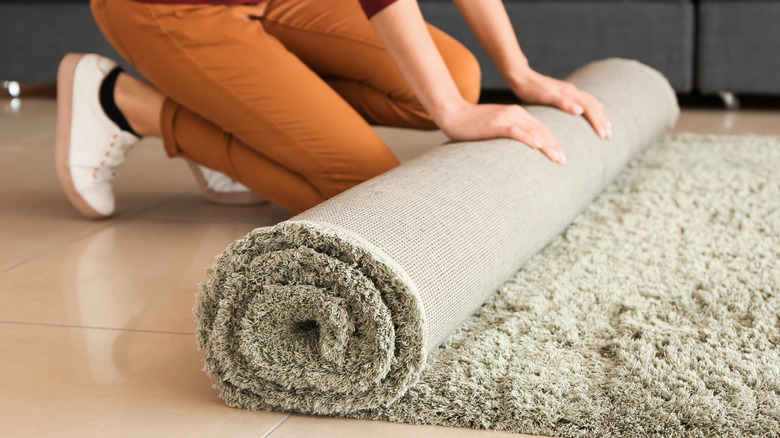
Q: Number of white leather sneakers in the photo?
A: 2